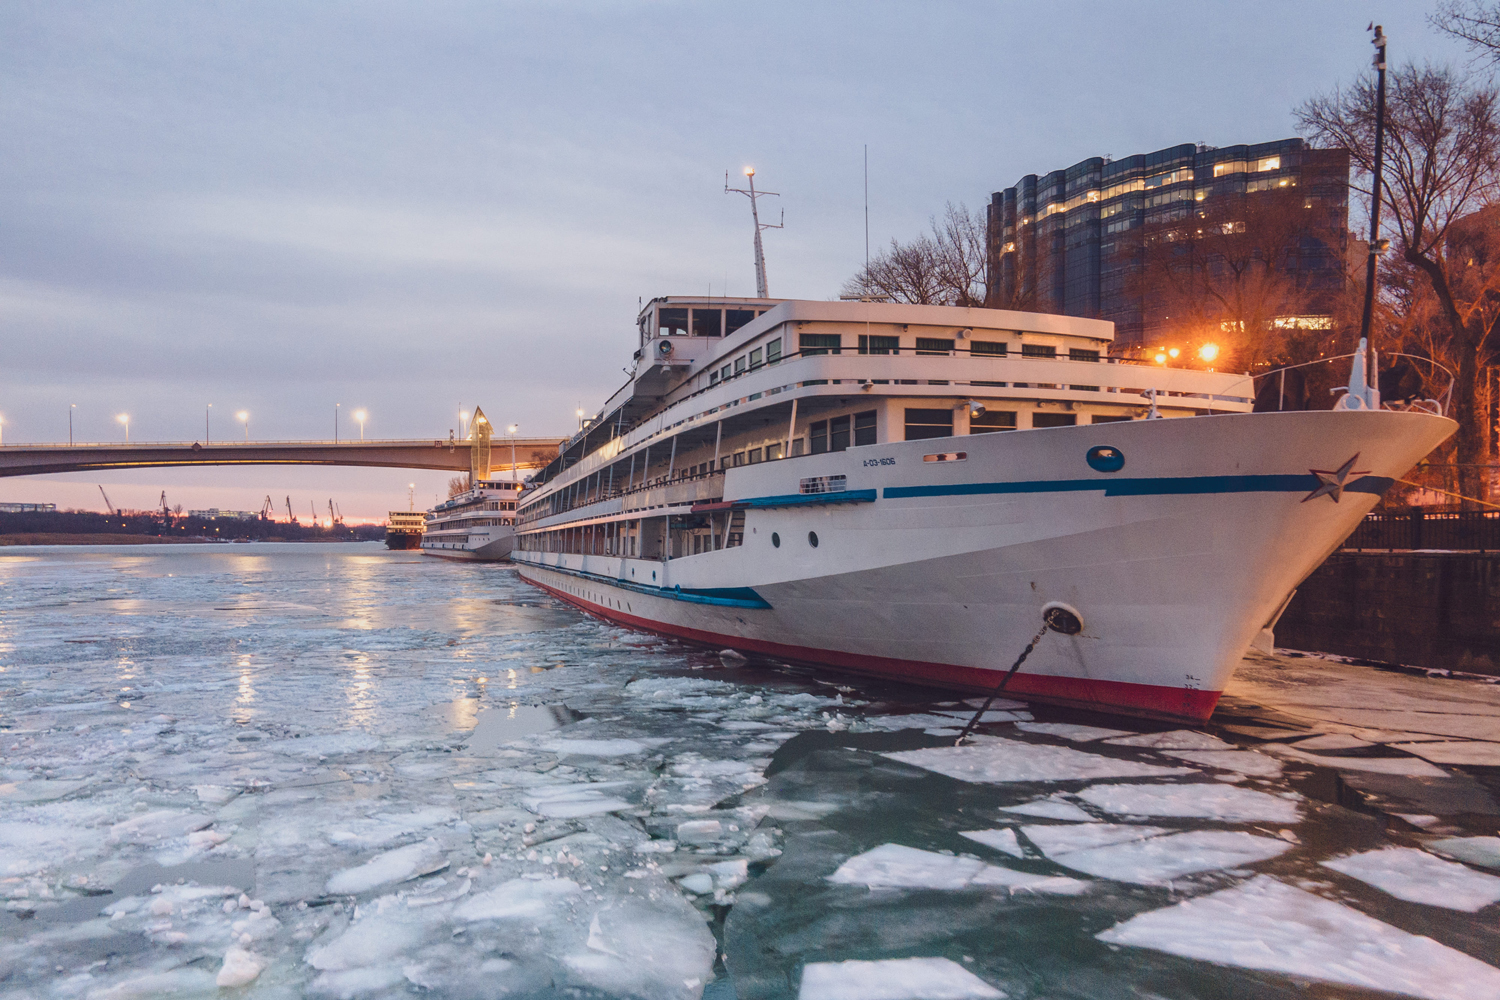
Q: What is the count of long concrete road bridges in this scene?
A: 1